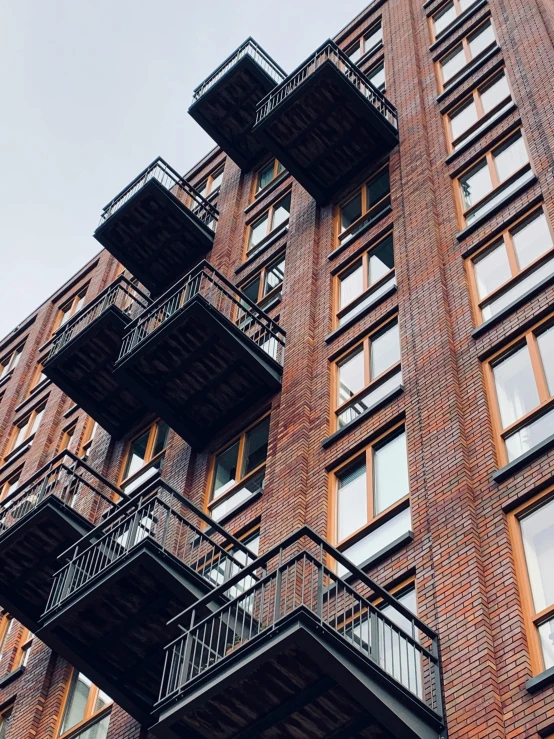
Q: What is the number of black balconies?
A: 8